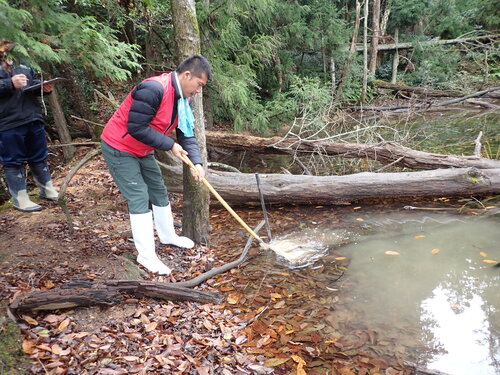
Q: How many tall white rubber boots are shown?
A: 2